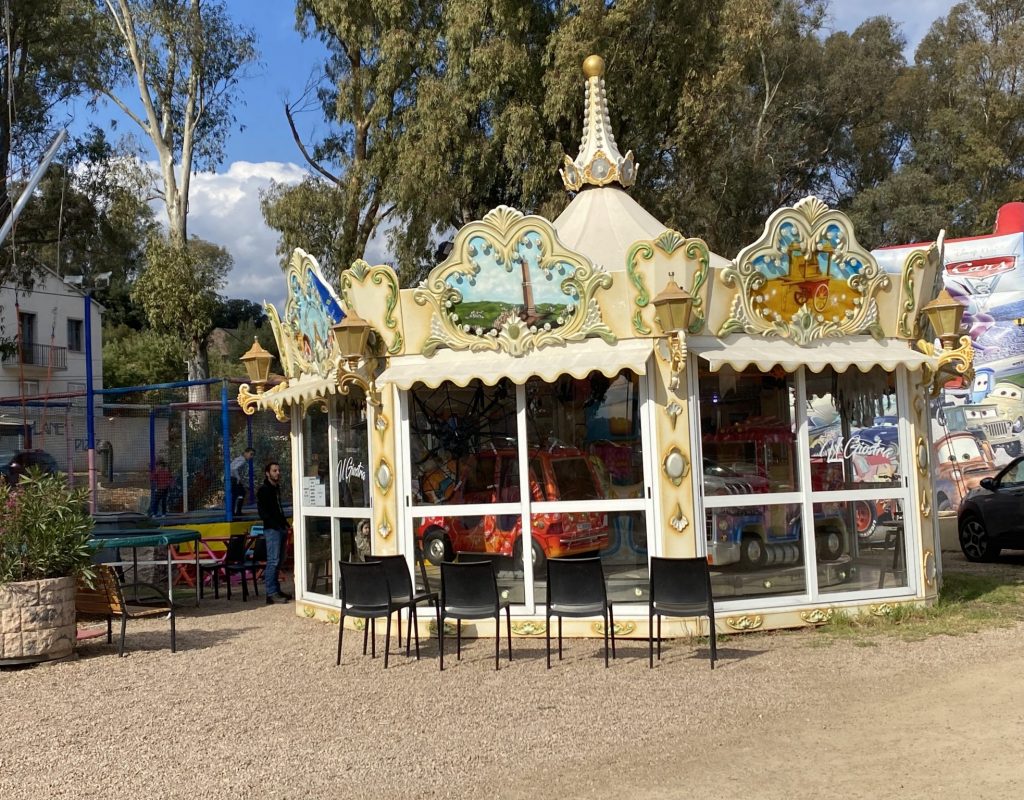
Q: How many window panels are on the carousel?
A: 12